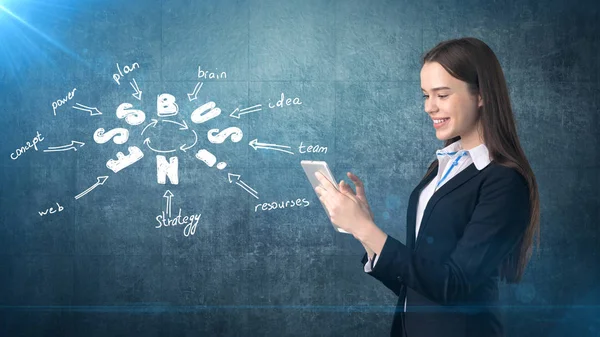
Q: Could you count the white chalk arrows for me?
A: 13